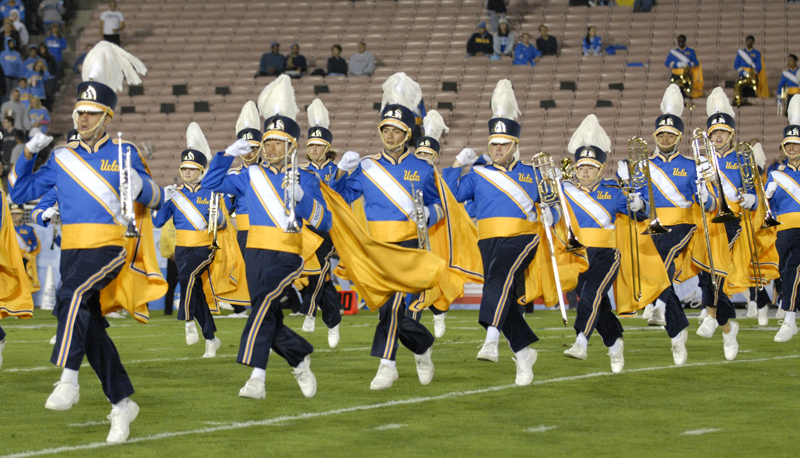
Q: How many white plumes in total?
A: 13